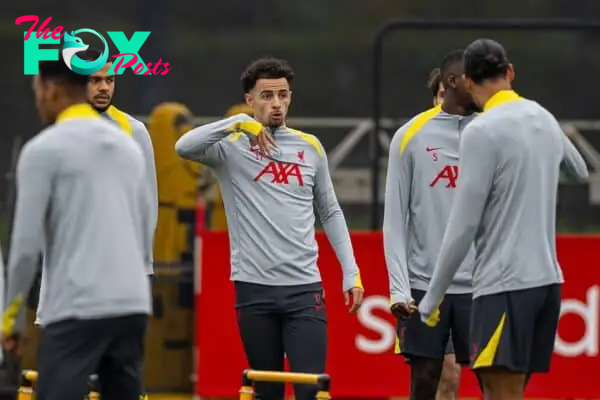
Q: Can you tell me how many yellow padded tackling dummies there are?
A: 2